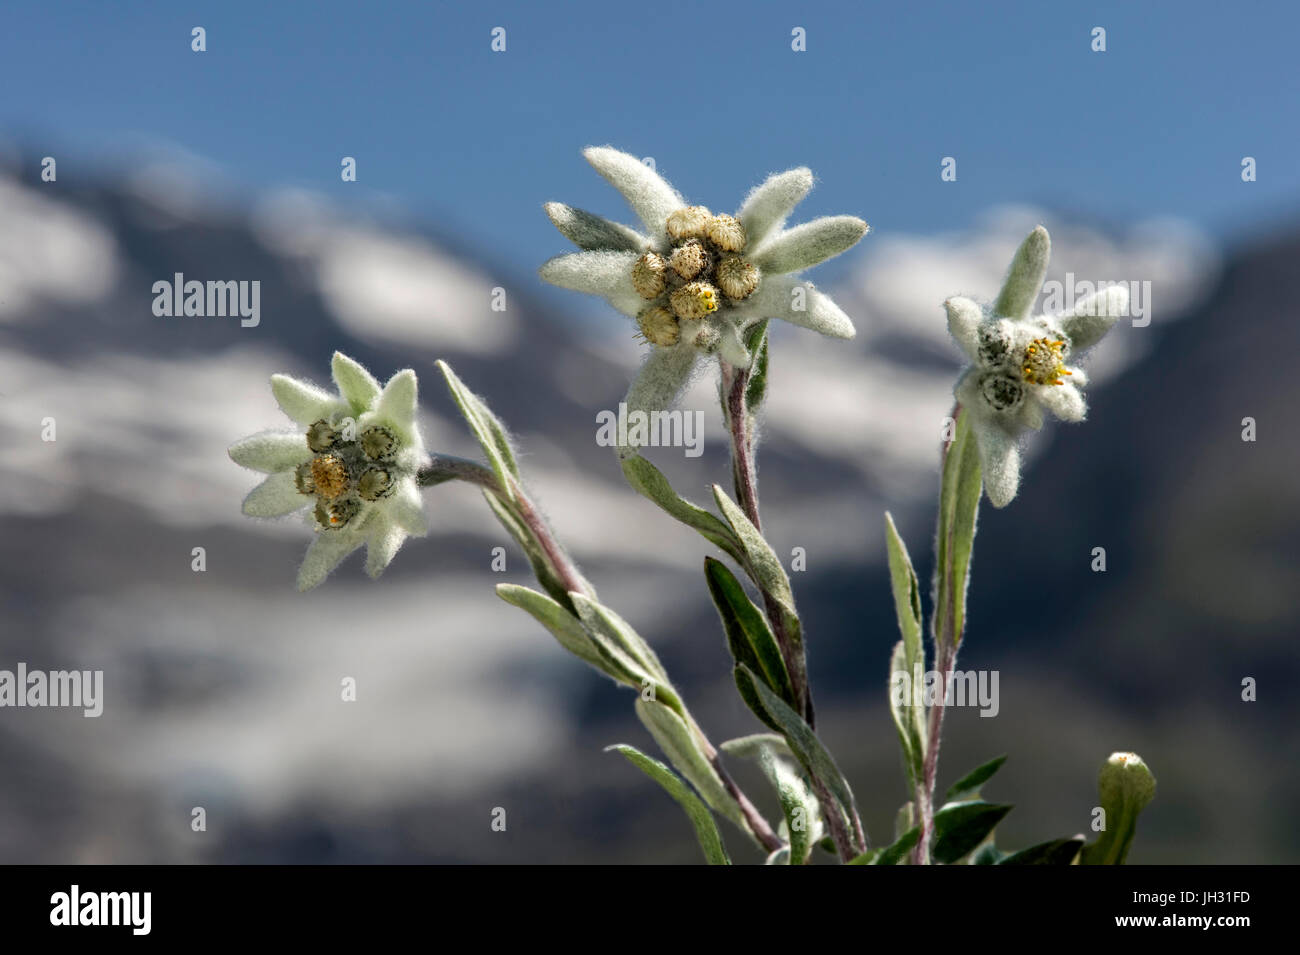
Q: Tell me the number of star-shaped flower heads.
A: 3